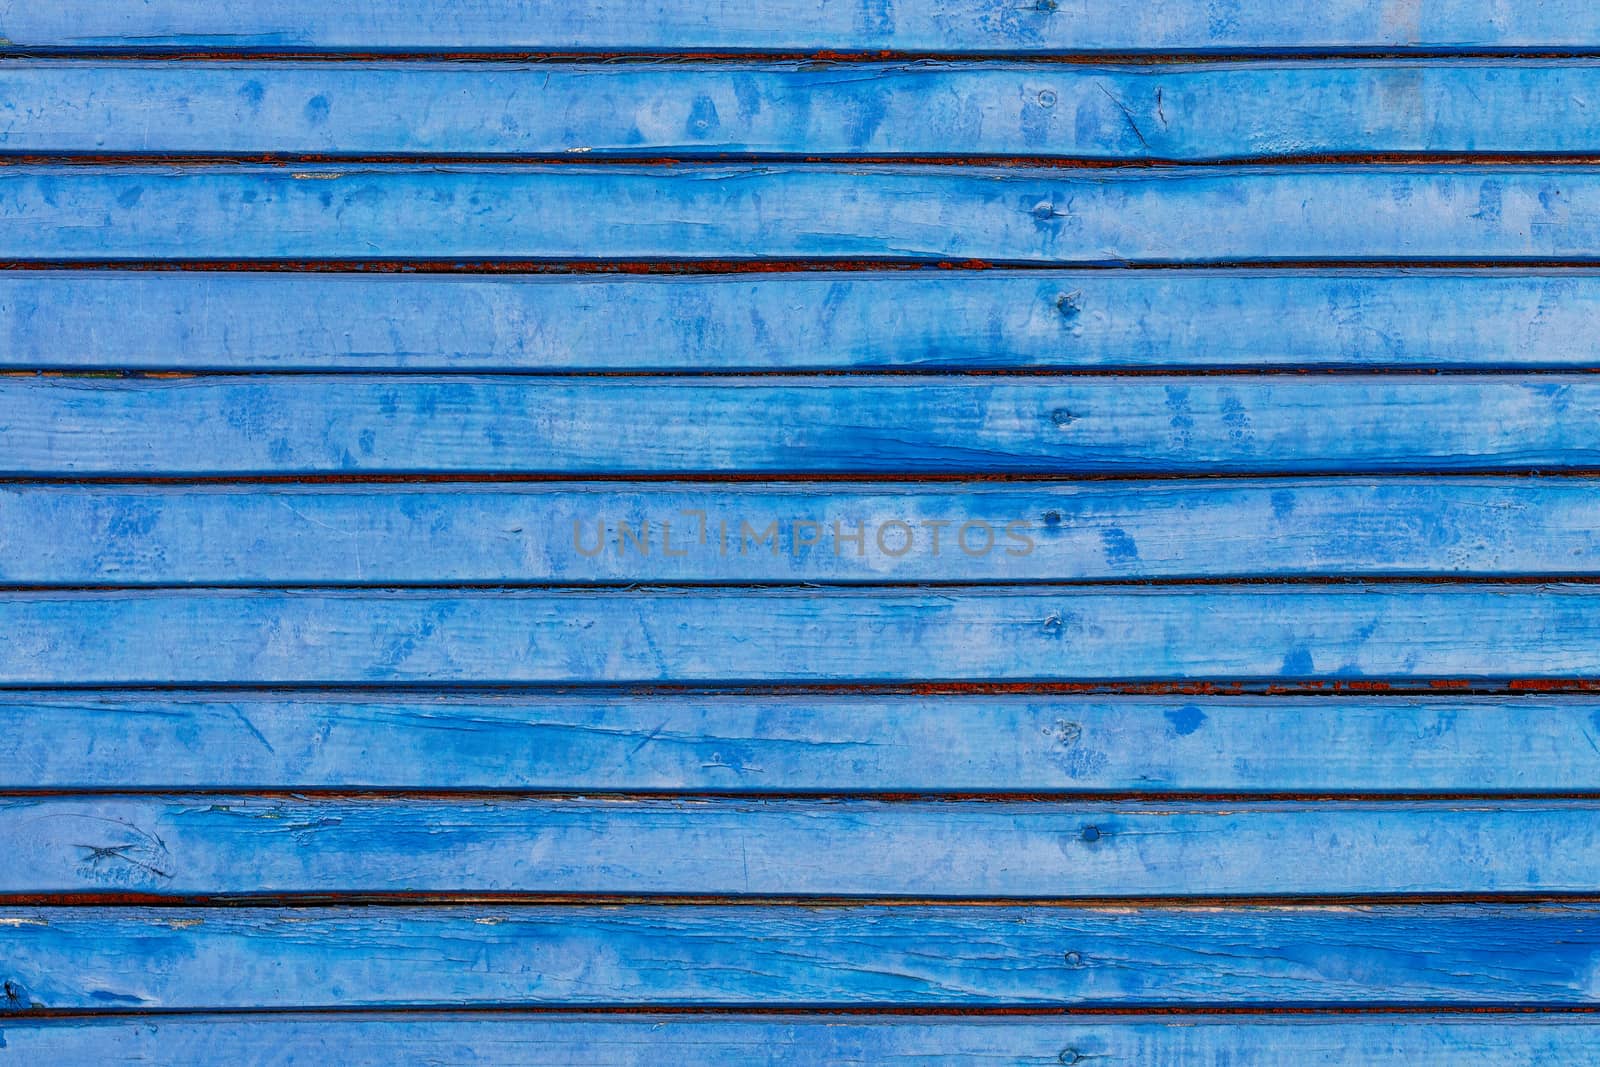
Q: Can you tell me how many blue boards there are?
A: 11